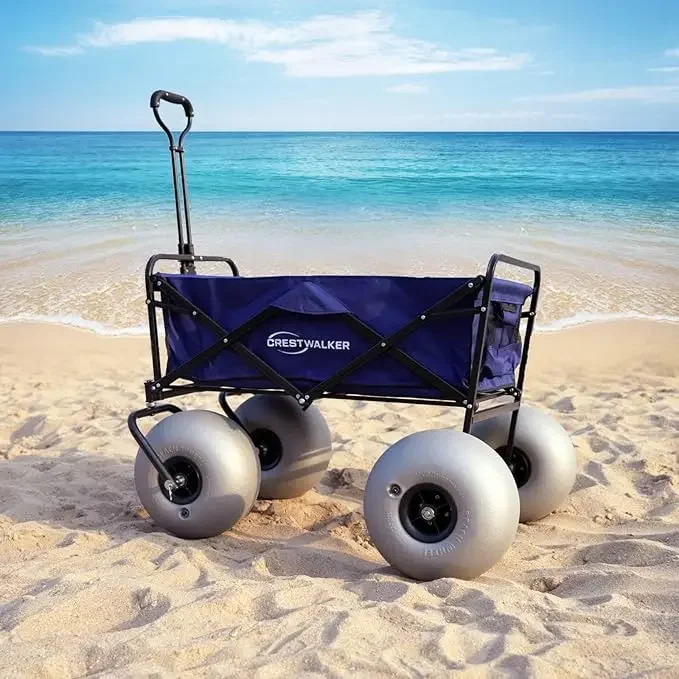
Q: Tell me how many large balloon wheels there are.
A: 4